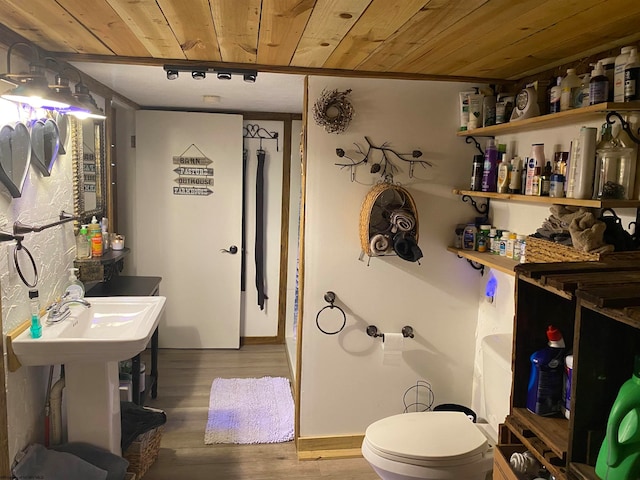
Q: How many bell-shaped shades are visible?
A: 3